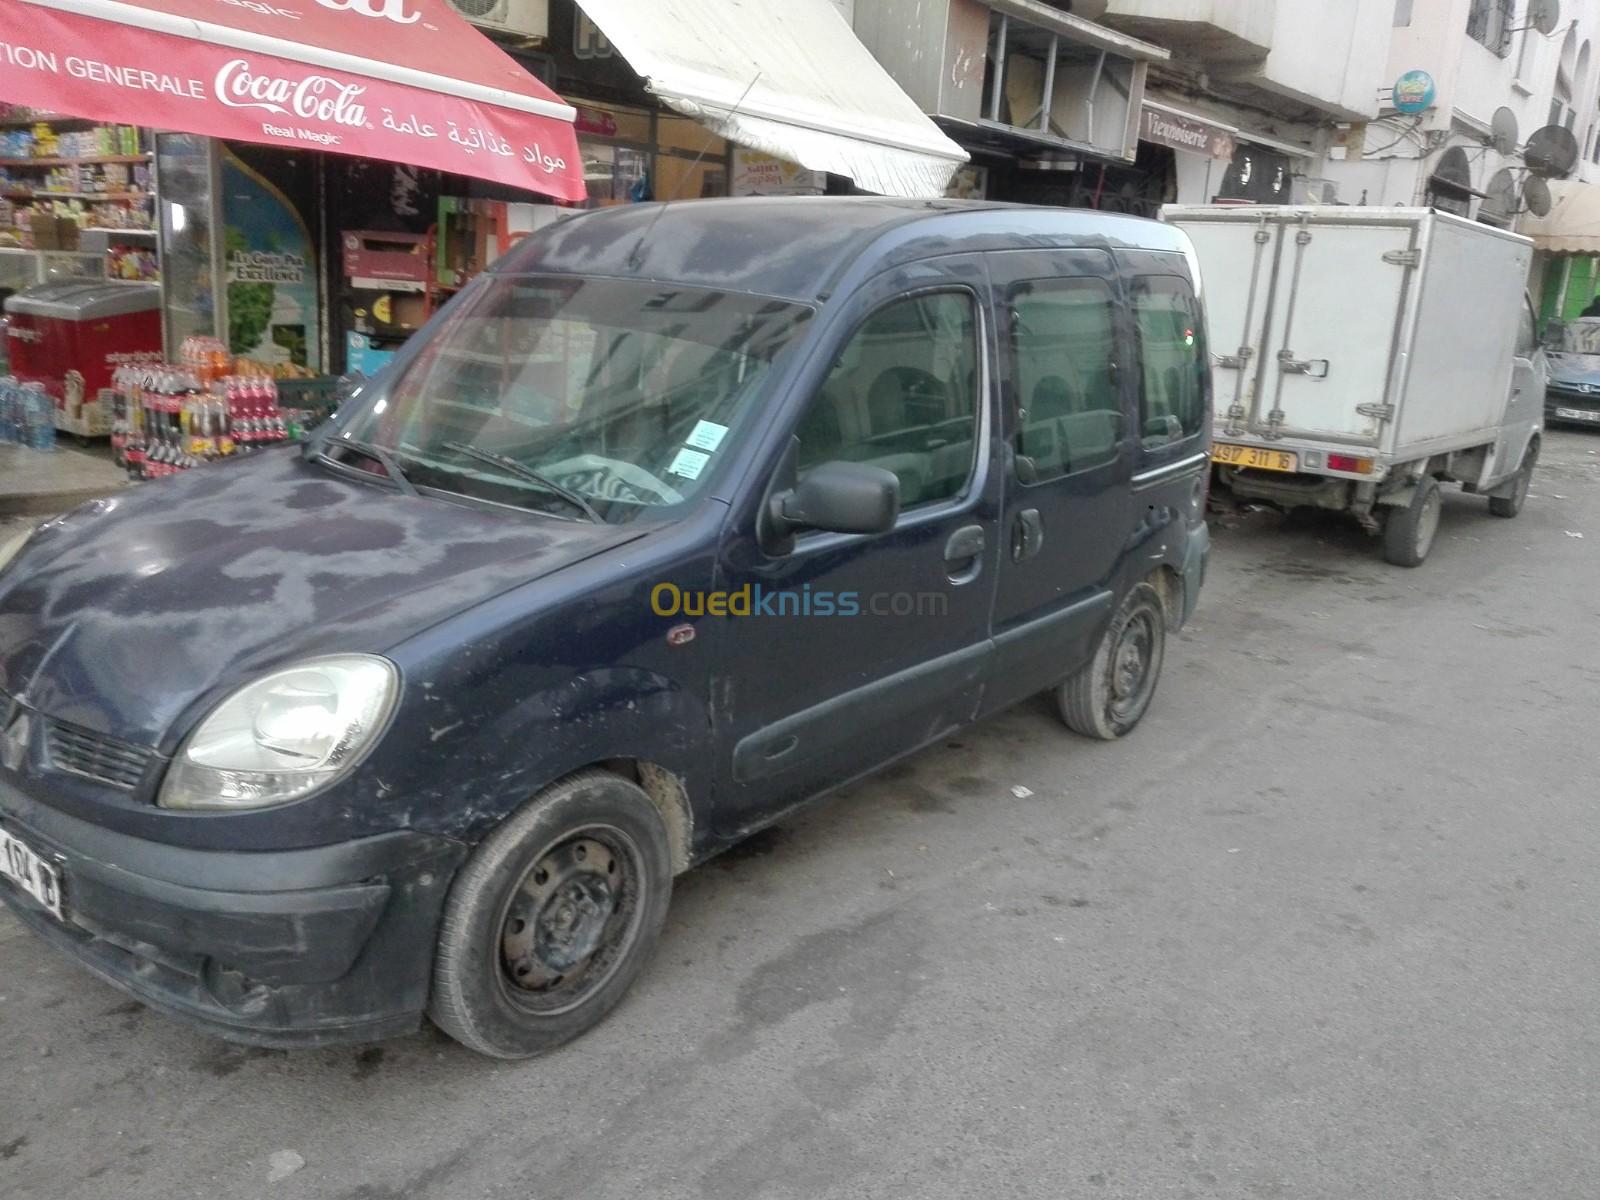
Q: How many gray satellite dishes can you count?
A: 4